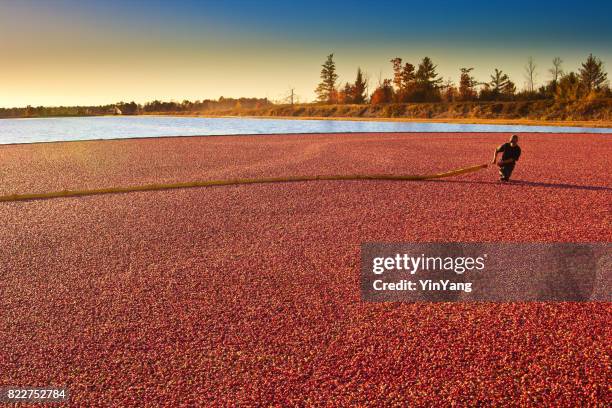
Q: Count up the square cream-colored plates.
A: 0